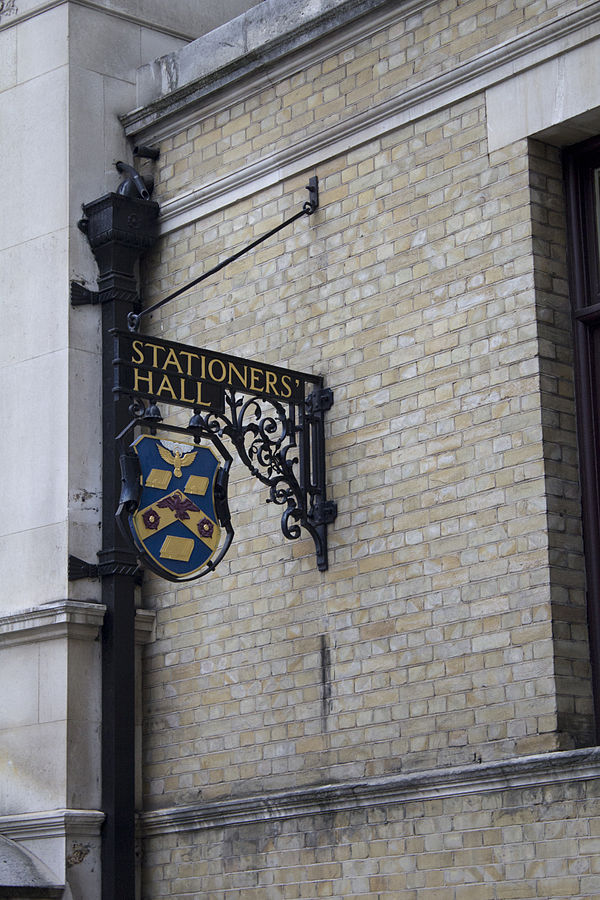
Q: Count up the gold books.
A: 3